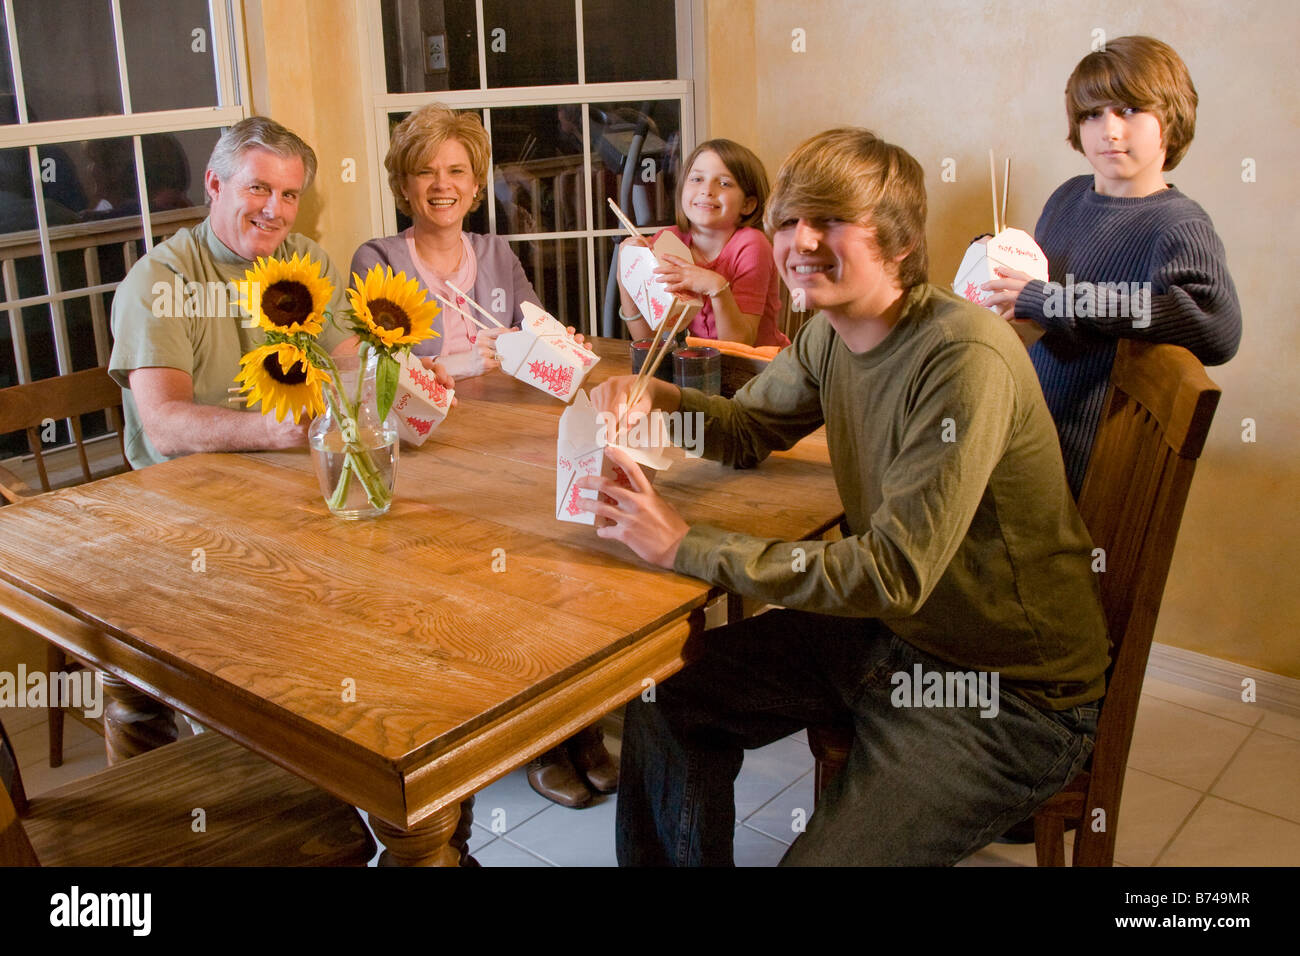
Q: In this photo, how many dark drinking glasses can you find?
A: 2